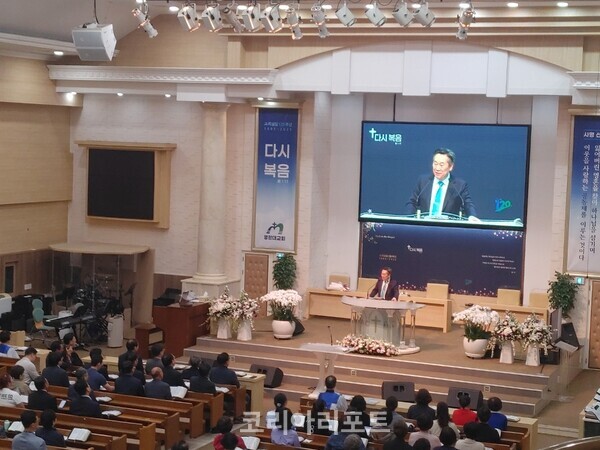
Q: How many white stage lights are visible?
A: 13